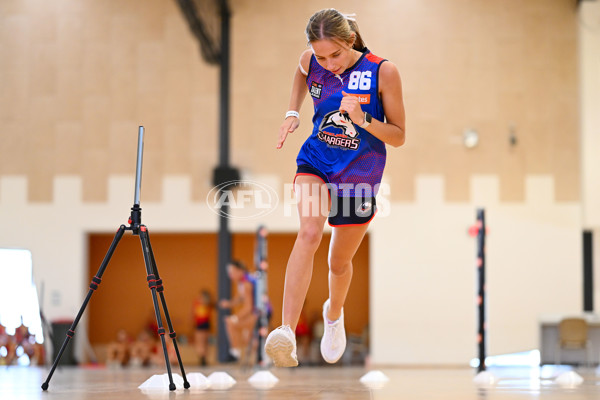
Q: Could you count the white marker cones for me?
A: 8